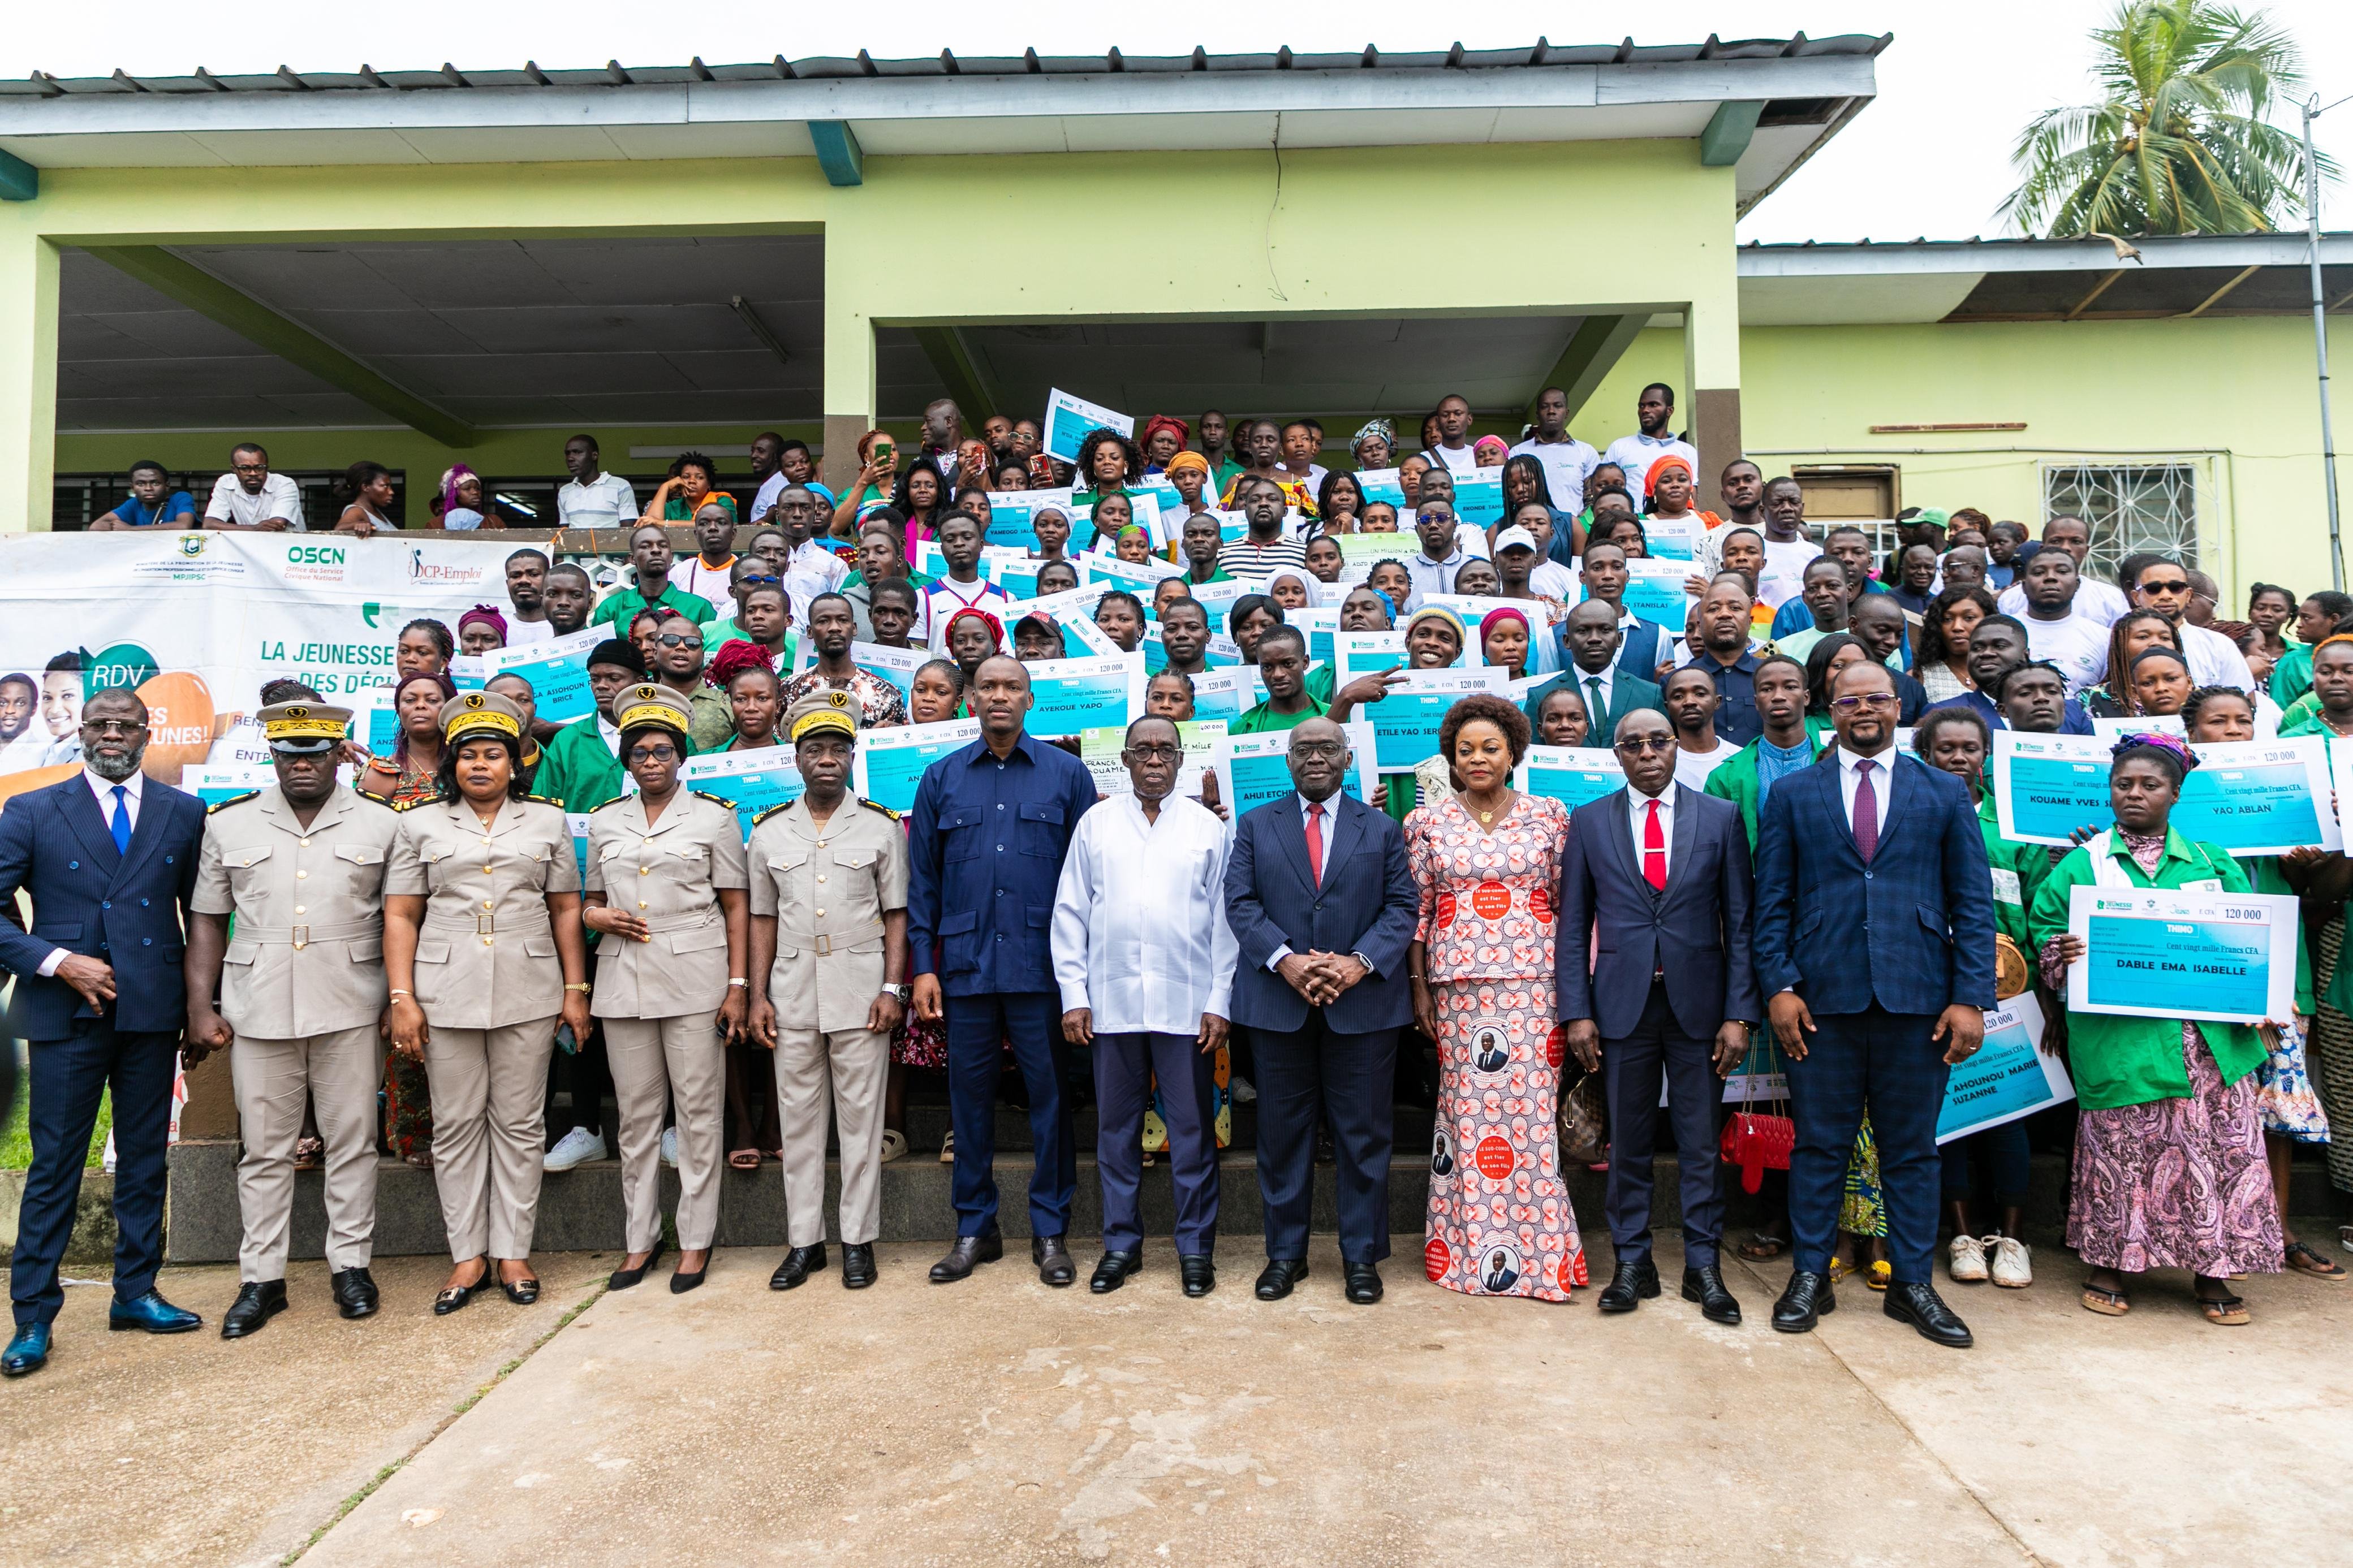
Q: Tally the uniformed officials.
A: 4